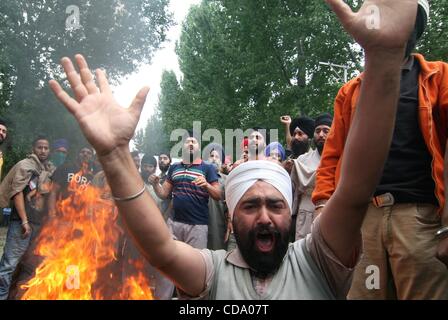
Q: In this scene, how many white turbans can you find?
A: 1